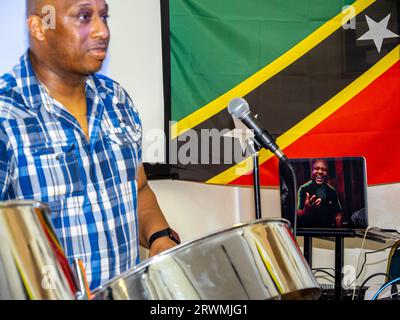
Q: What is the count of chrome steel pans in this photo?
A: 2